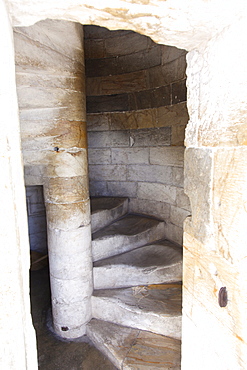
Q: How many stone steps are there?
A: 5